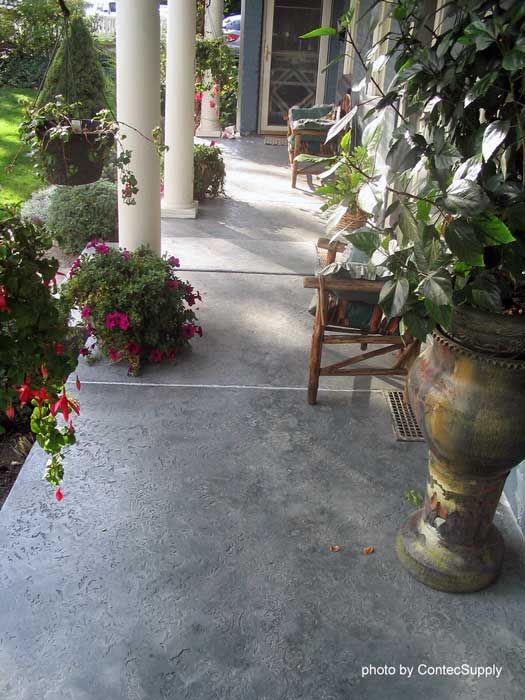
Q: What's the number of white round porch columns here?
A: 3